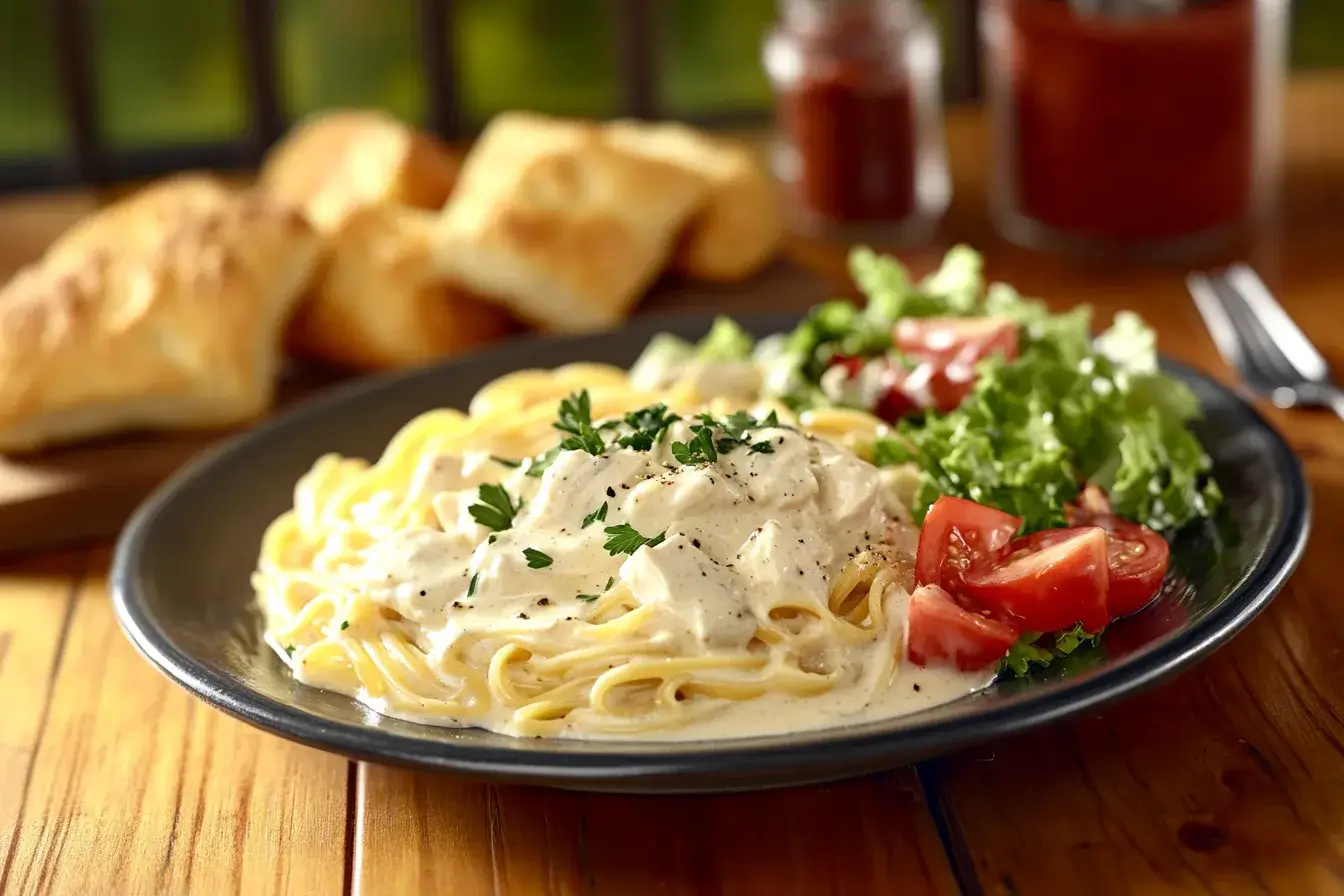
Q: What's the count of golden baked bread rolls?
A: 5